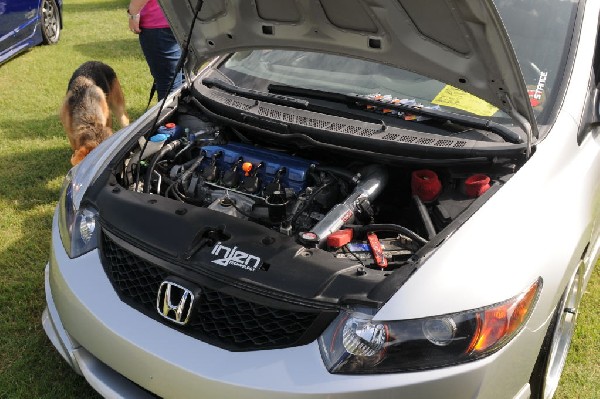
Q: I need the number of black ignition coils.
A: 4